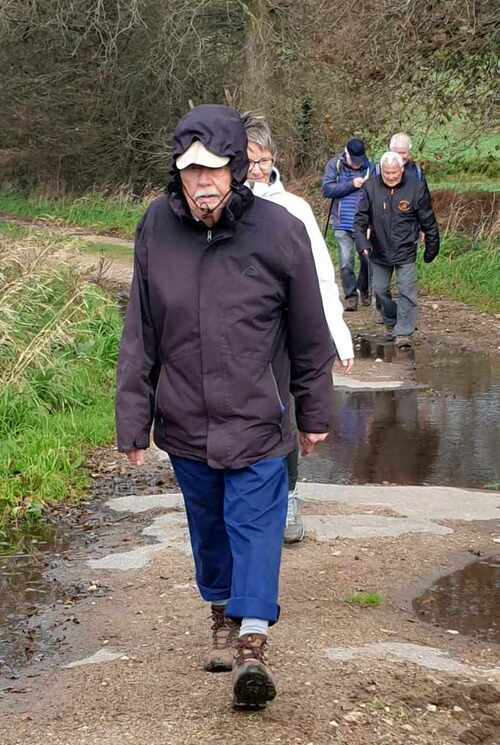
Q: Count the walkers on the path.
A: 5